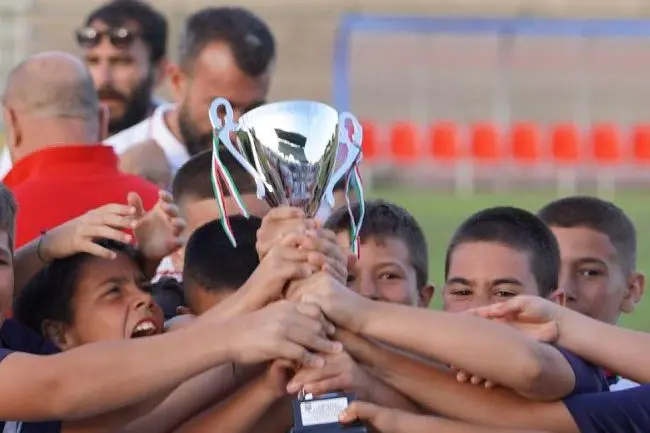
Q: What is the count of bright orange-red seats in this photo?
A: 8